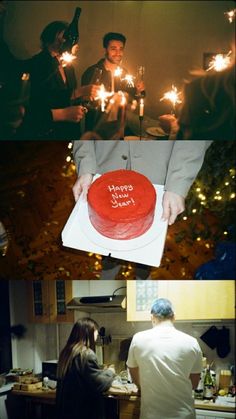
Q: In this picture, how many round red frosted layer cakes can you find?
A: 1